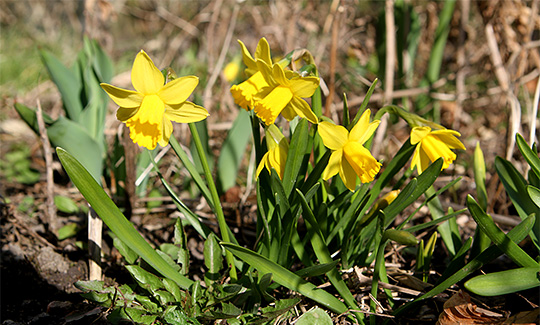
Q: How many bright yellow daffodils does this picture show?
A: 6